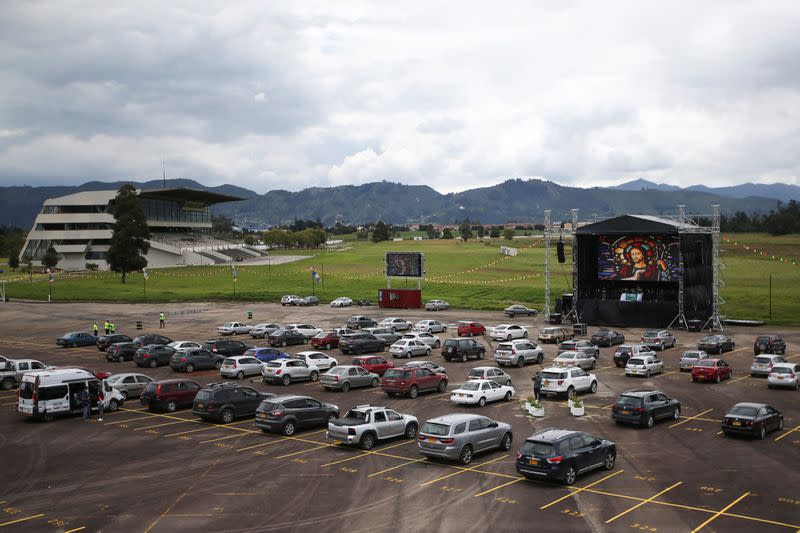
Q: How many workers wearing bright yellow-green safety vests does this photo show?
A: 4